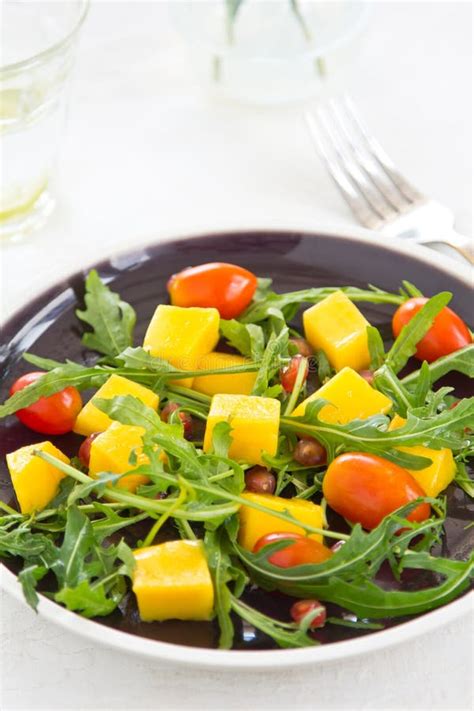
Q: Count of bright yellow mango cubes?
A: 11